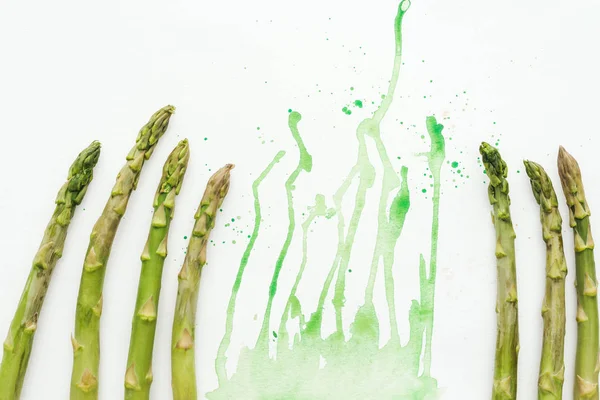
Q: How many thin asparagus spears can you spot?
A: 7